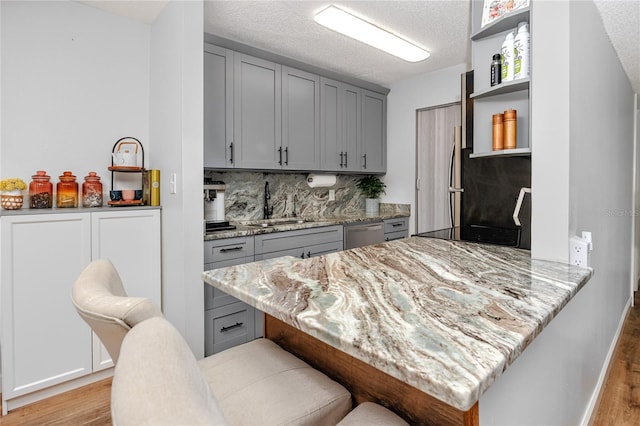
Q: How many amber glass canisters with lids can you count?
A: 3